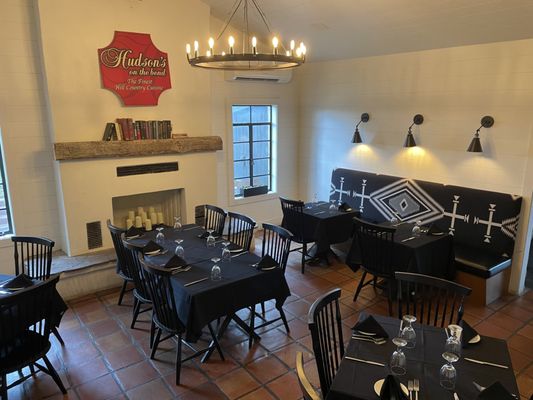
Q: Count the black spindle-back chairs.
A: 13